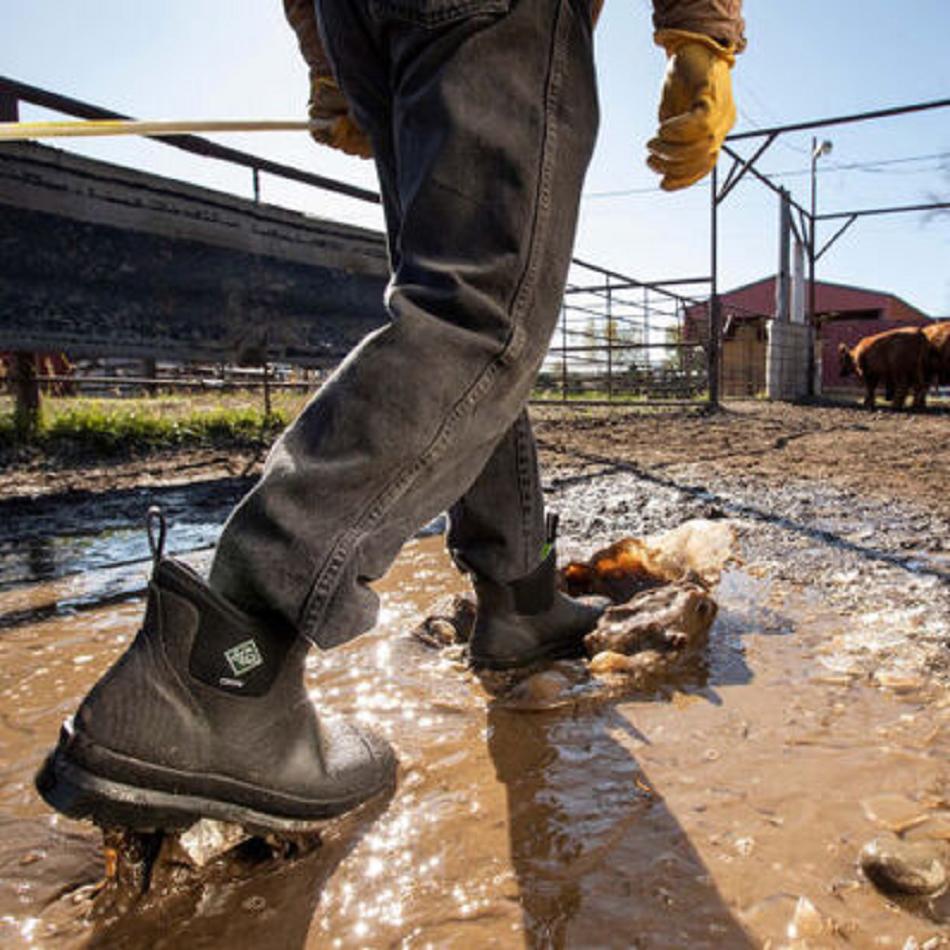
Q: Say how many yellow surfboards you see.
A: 0